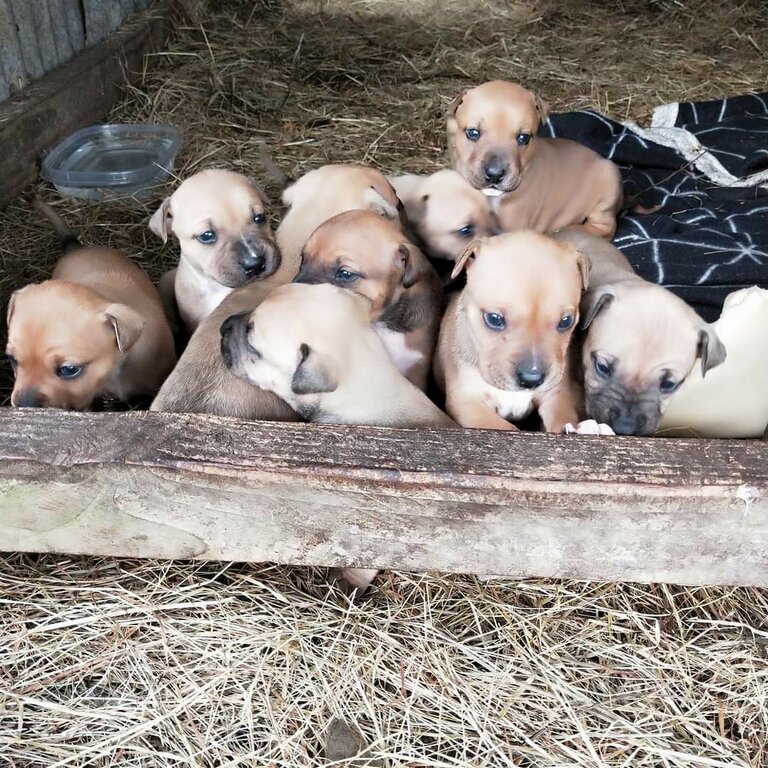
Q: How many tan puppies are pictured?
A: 9